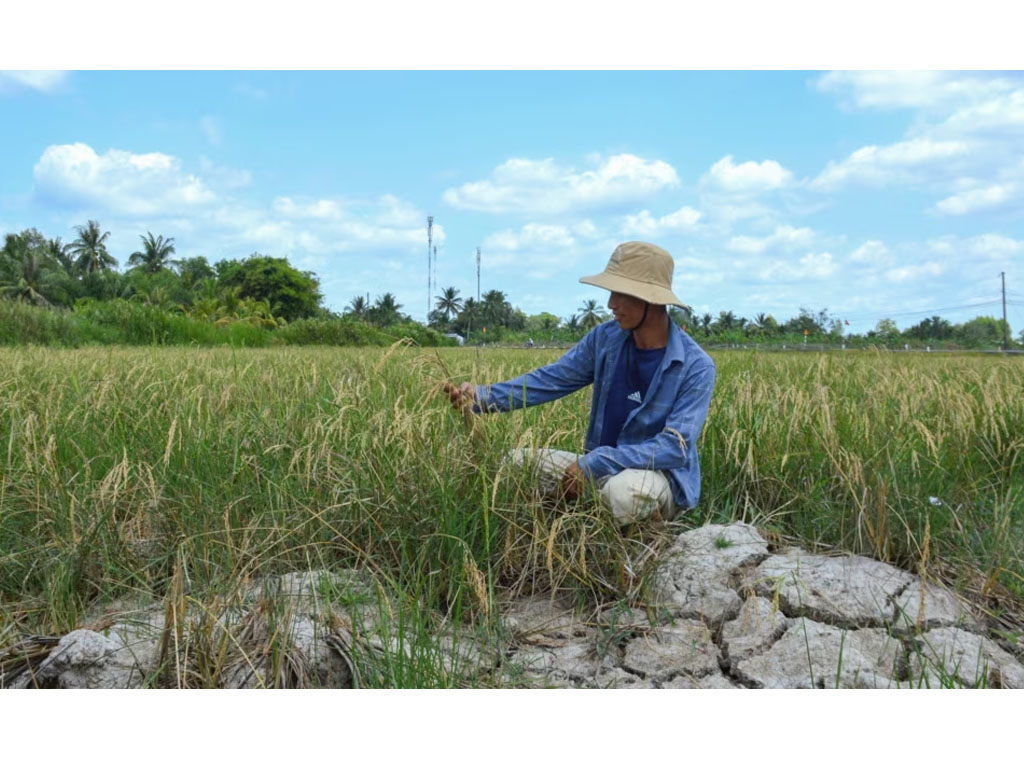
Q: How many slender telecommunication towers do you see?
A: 3